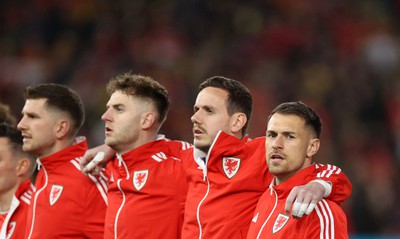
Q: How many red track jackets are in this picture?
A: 5